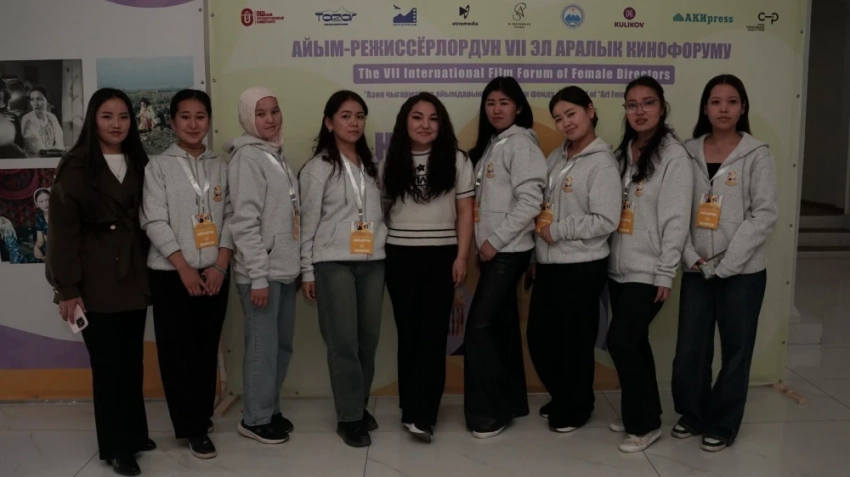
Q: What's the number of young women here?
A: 9